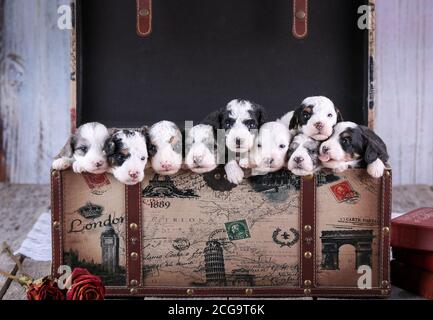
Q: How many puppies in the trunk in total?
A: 9